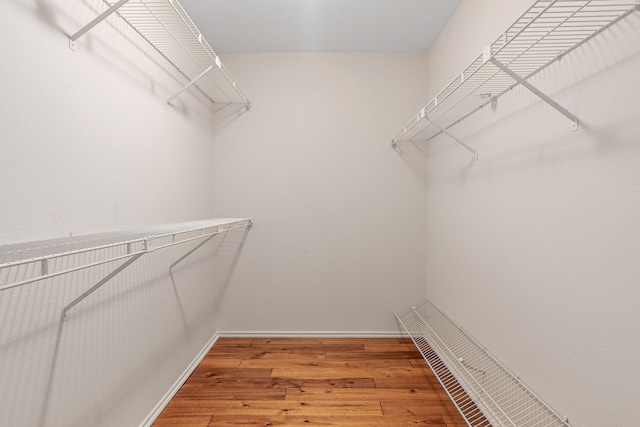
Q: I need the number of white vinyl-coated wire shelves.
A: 4